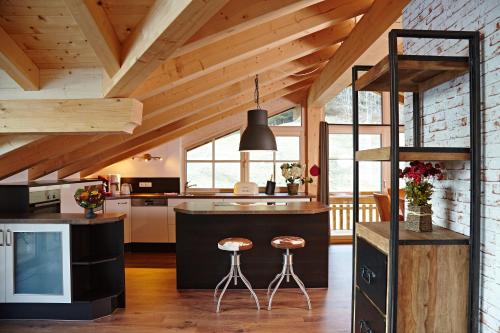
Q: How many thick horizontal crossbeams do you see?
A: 1